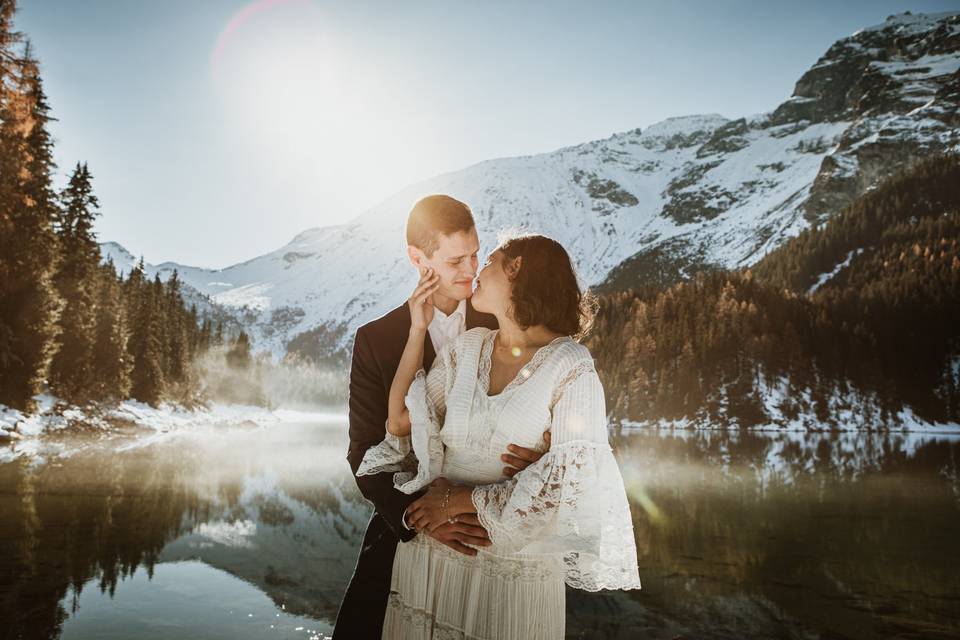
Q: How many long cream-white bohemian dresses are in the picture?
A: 1